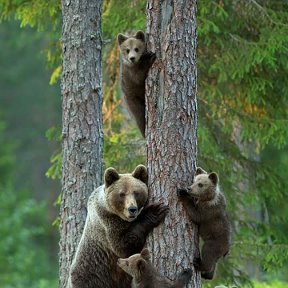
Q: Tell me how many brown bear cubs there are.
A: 3